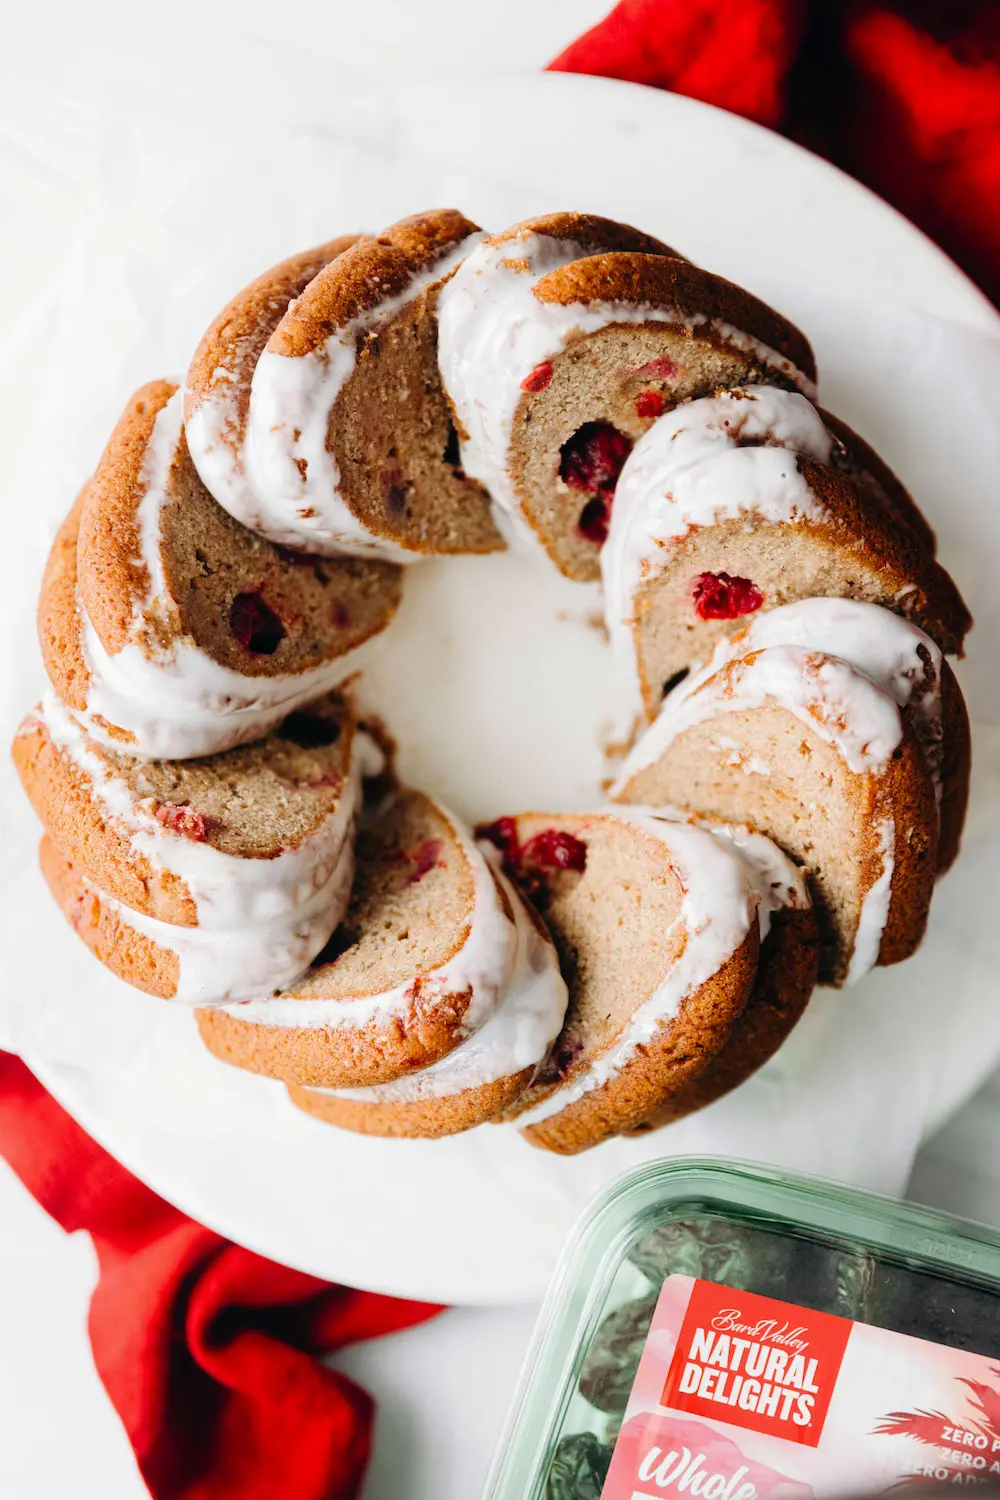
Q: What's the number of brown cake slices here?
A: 8